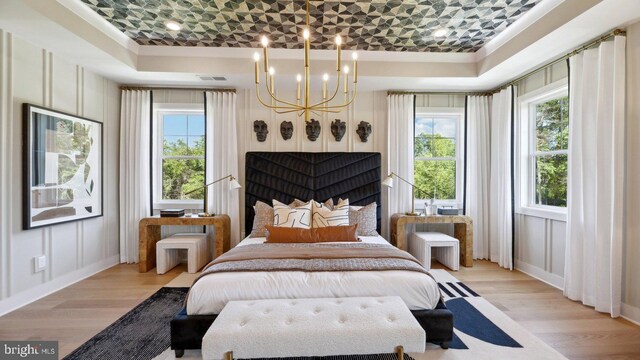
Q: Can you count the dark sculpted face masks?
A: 5